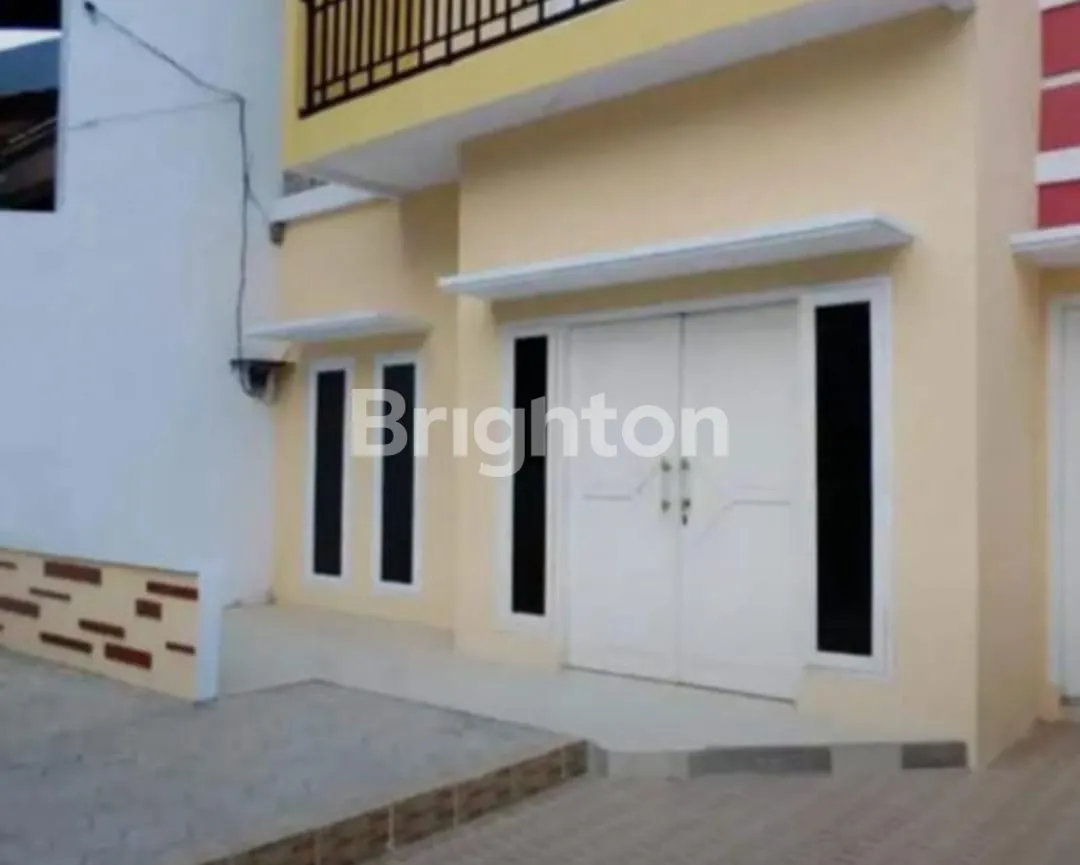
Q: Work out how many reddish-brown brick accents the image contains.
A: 11